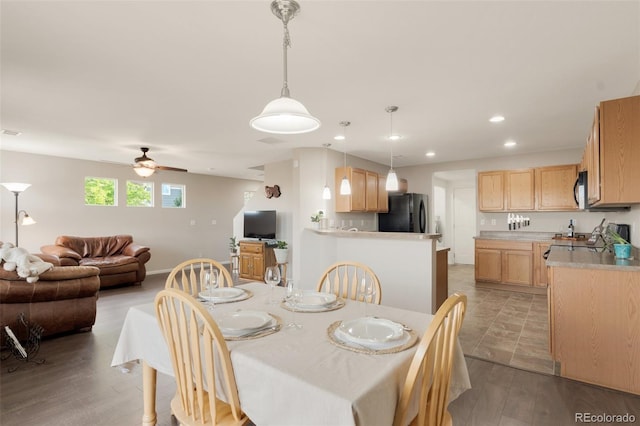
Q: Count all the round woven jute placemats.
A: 4